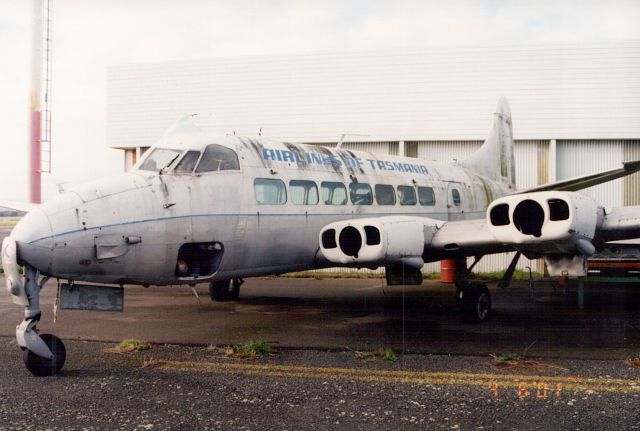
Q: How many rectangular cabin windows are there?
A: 7